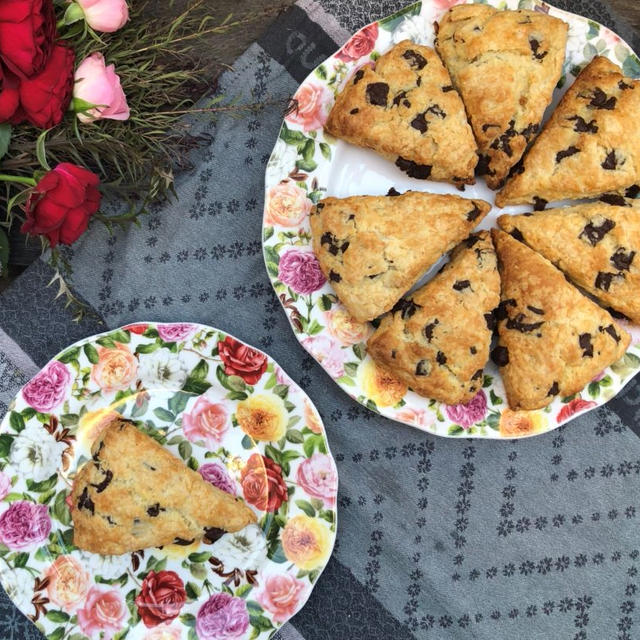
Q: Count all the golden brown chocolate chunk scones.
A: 8